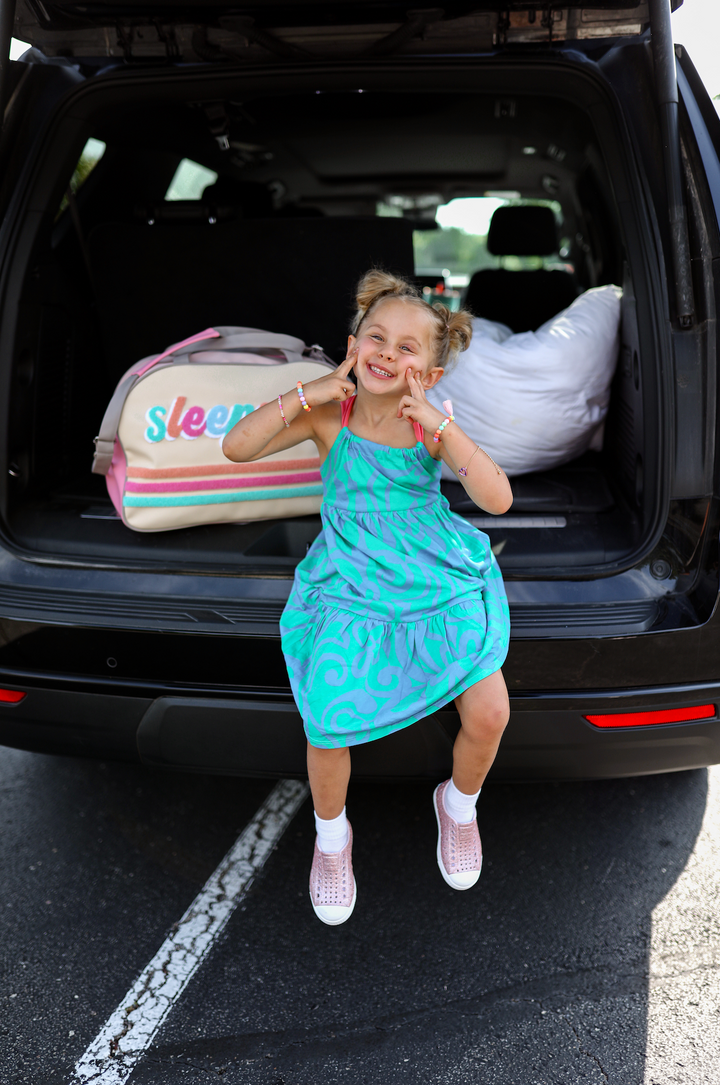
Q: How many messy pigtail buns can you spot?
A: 2